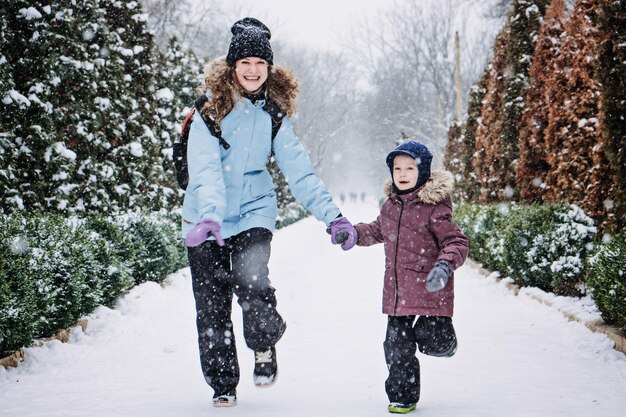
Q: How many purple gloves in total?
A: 2